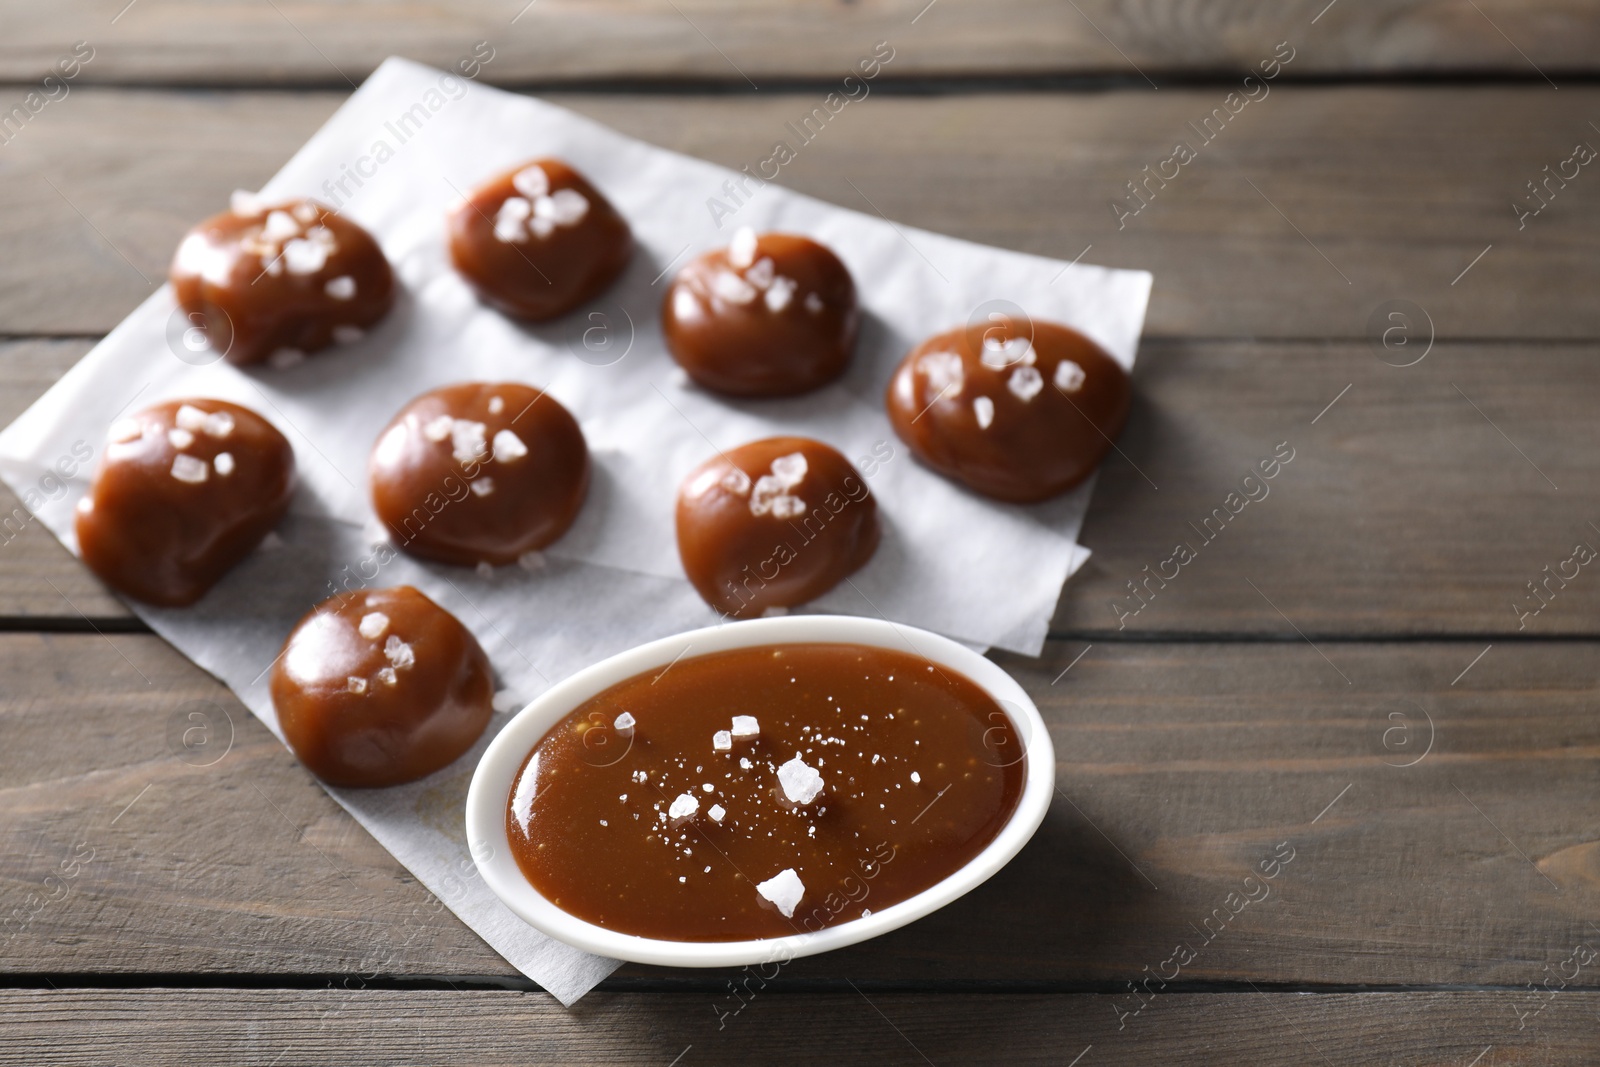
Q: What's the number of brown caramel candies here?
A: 8